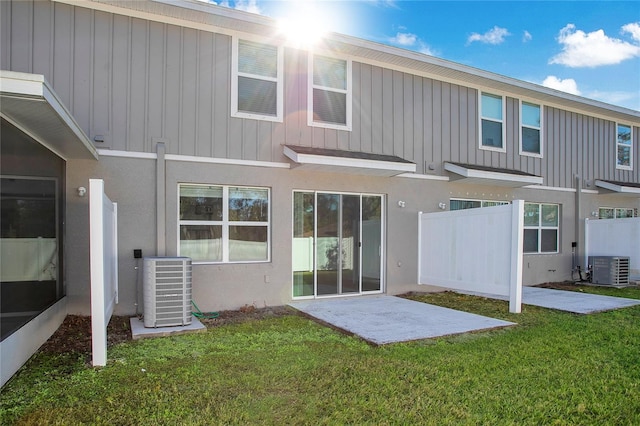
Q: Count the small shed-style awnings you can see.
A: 3